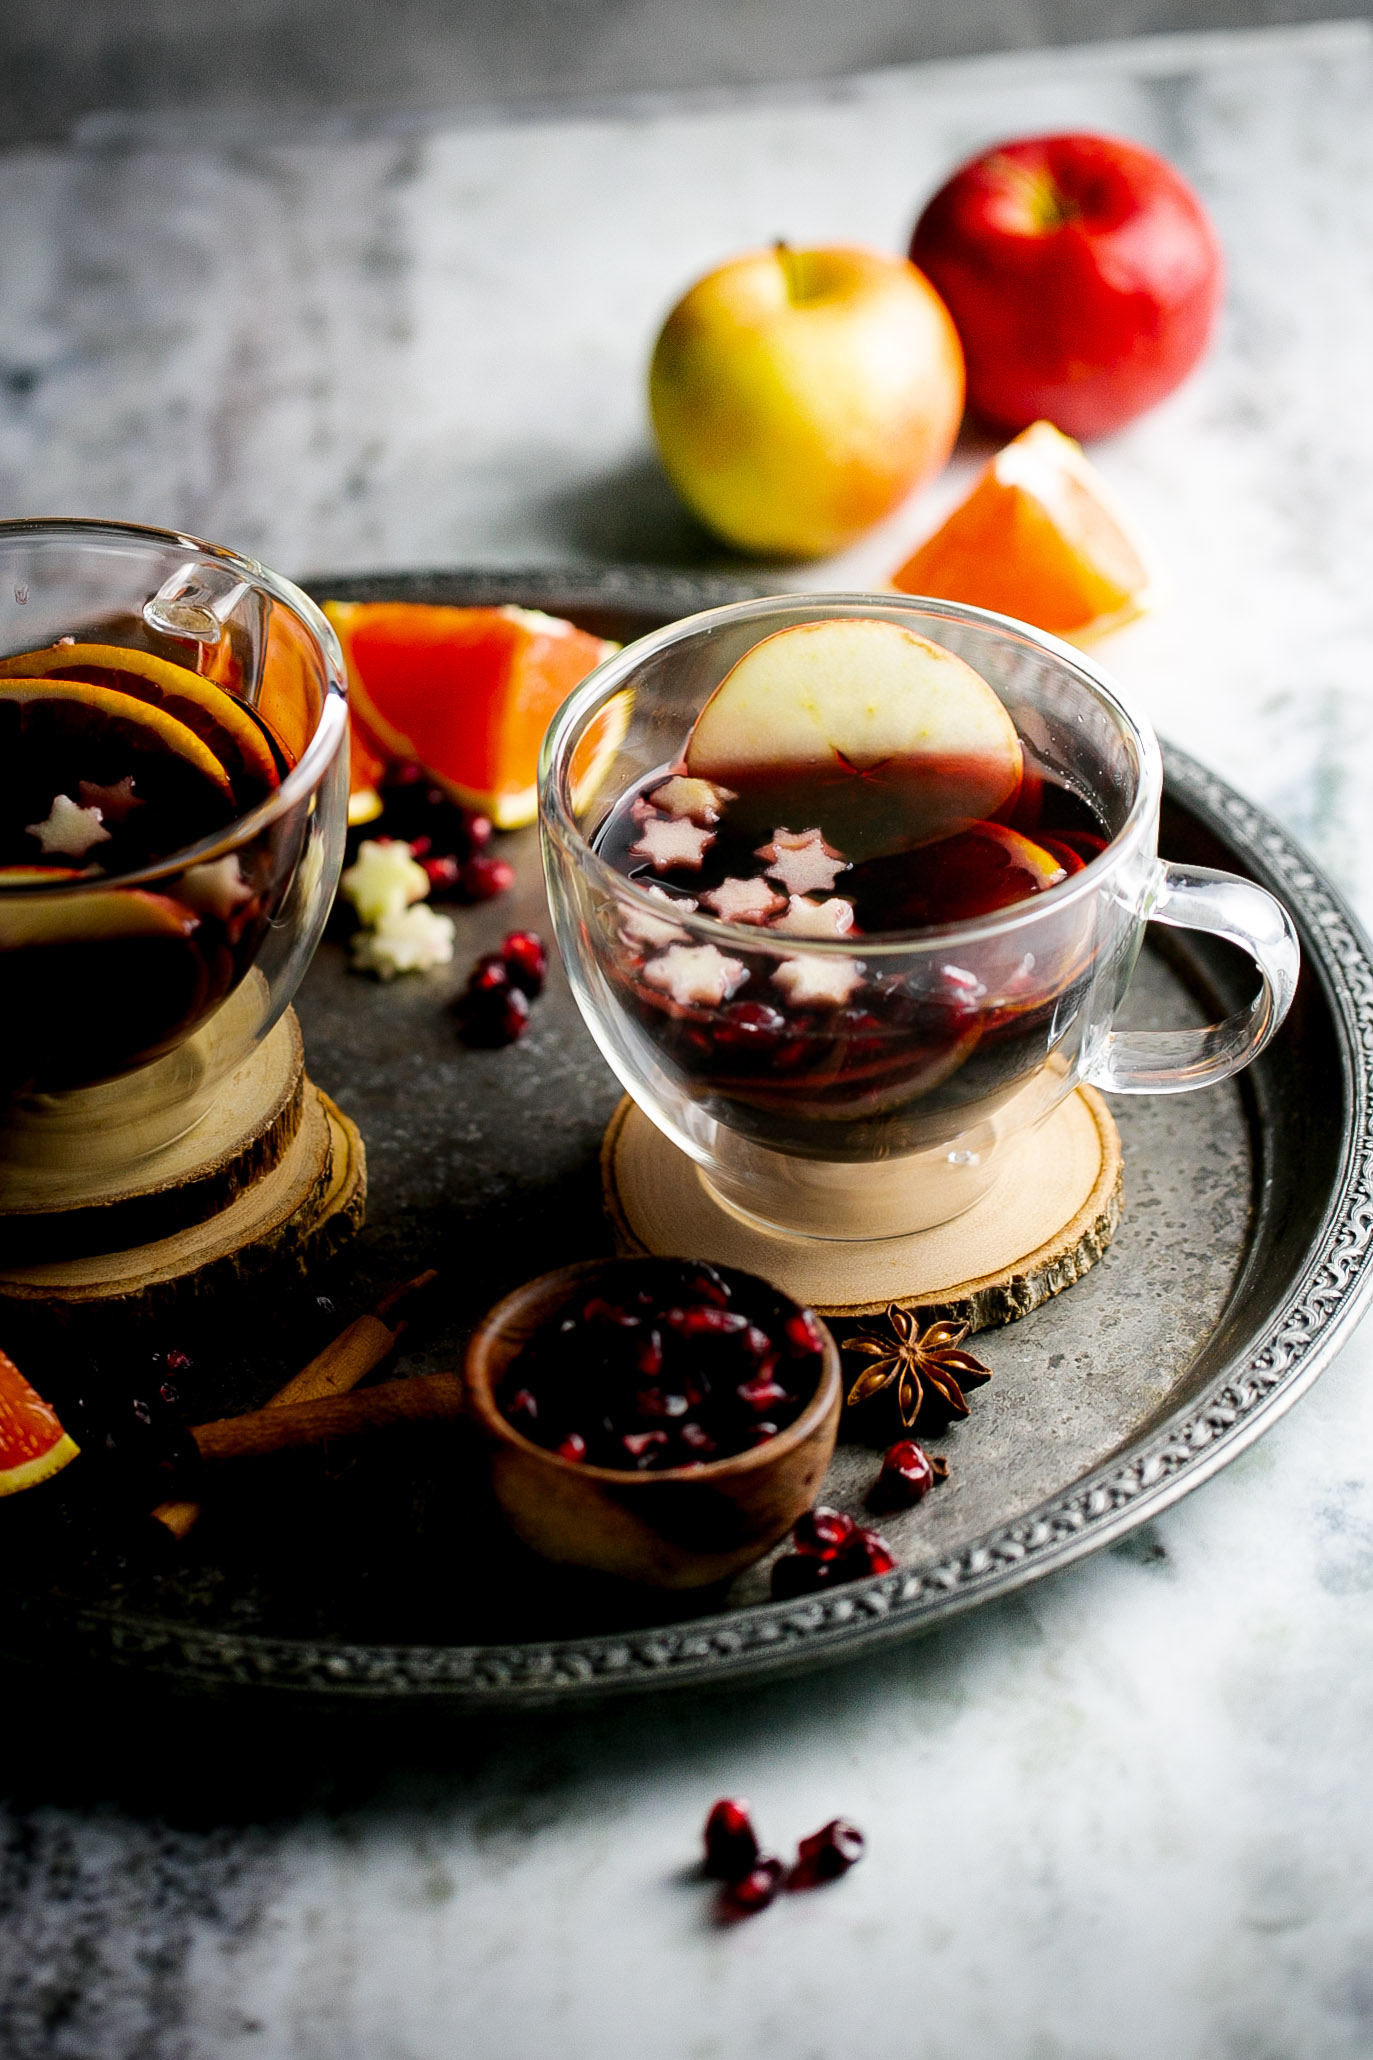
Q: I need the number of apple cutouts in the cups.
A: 11